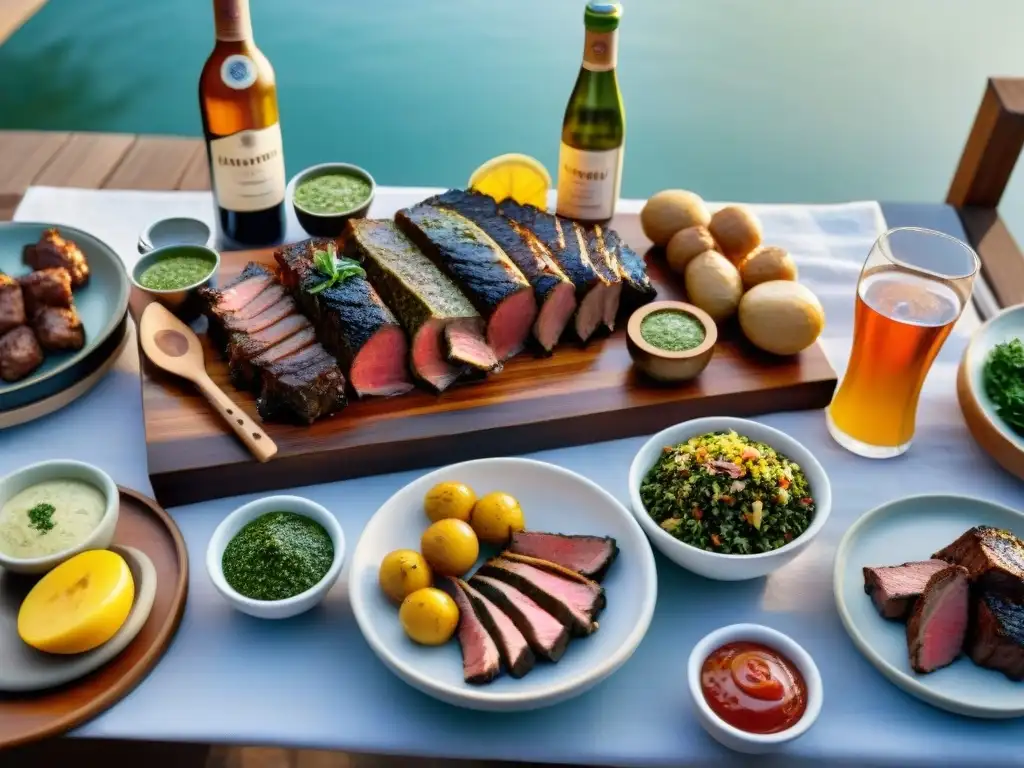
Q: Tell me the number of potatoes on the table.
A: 11